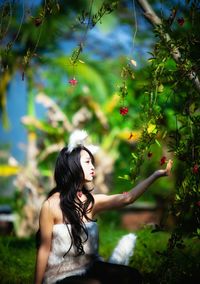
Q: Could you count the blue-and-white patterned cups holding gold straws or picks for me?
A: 0